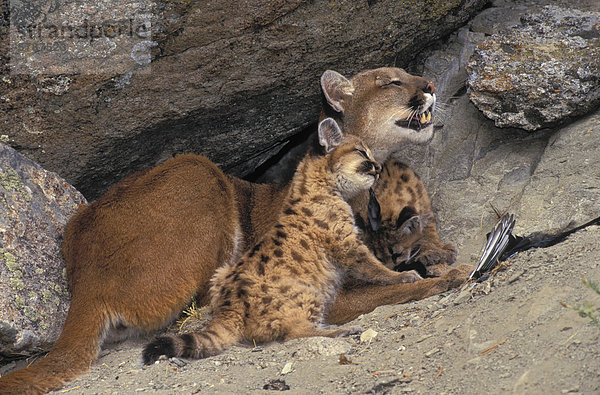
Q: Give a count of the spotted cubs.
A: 2